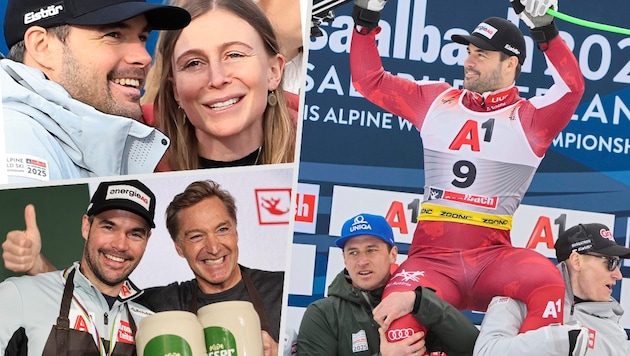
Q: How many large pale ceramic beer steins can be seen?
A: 2